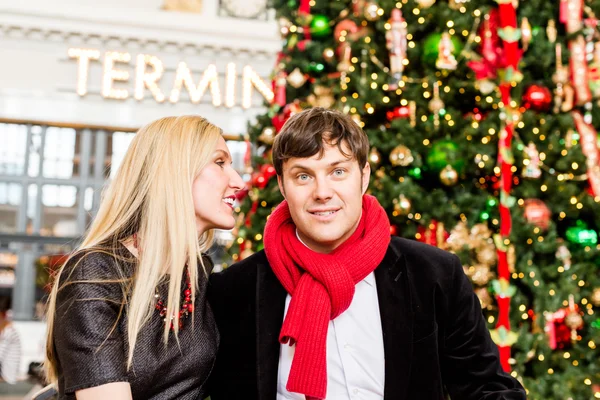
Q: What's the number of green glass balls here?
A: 4